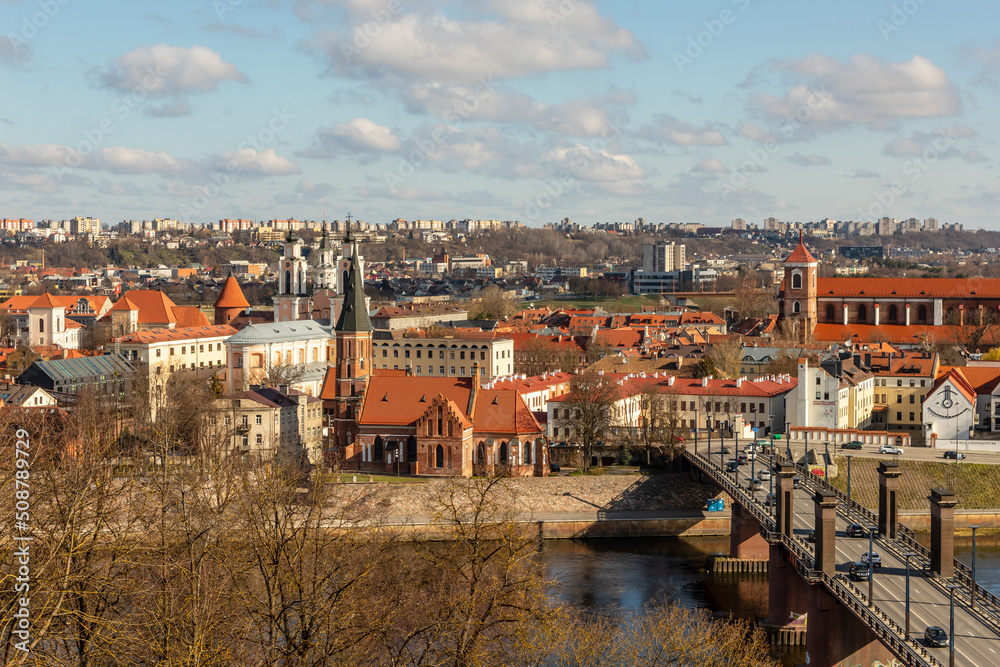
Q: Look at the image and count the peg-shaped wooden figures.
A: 0